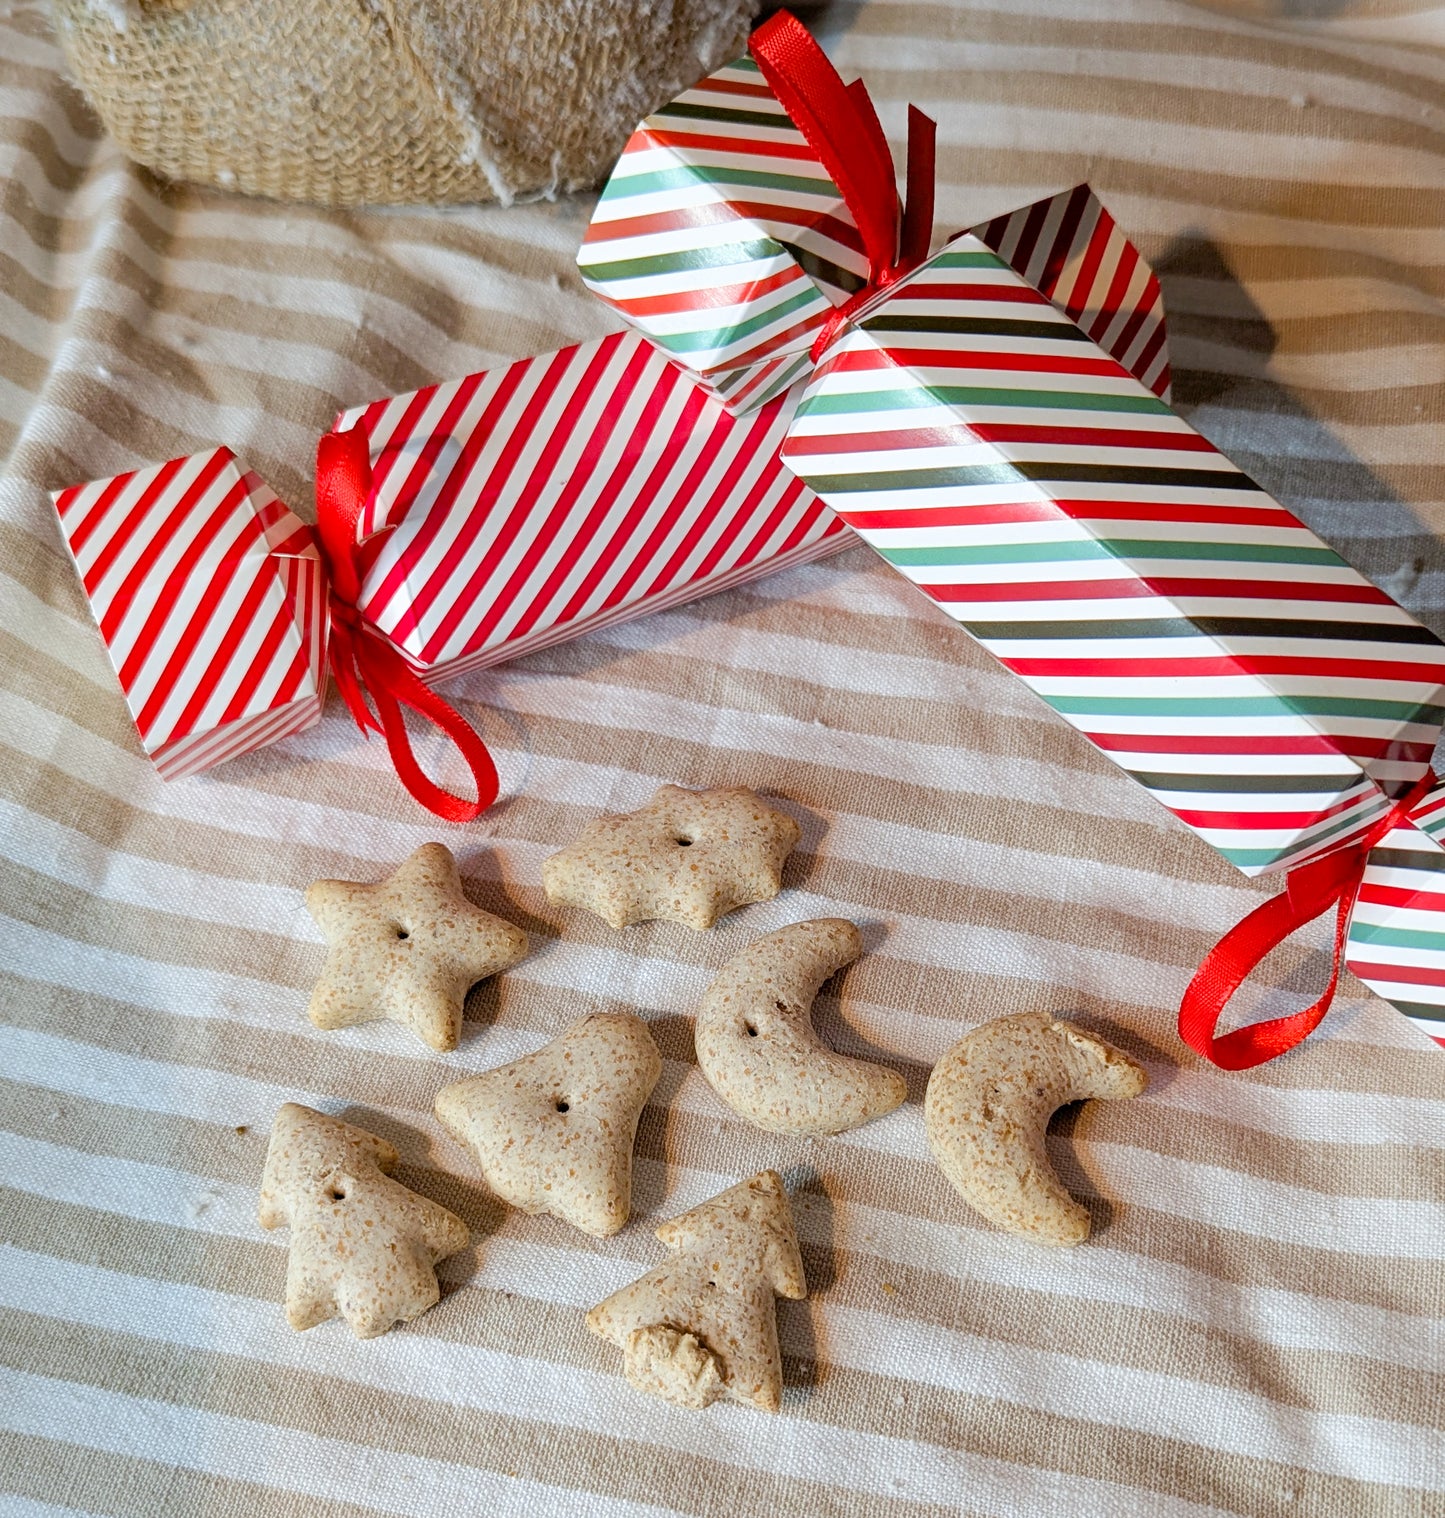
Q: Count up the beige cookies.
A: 7